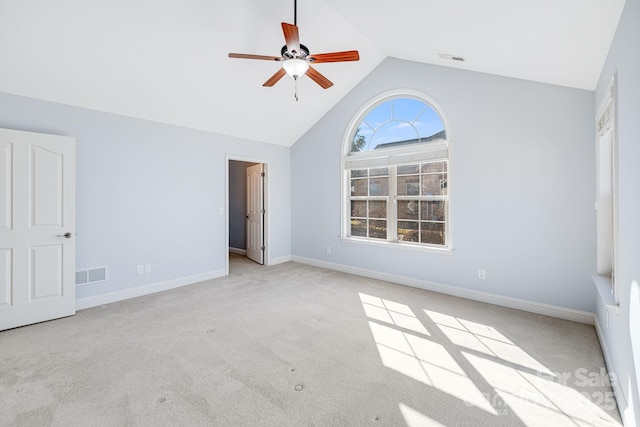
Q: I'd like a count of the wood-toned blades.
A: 5